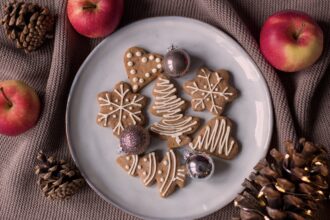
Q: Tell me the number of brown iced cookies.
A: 6